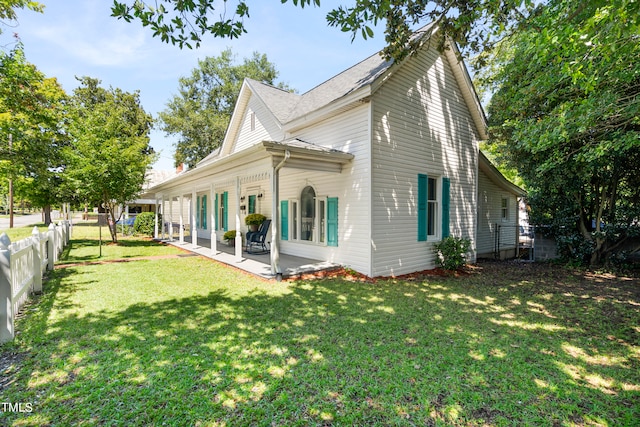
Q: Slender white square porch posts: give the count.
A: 8